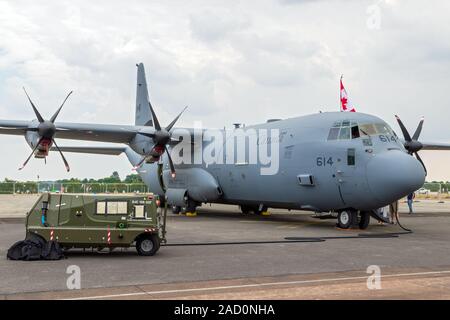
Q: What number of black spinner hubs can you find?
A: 3